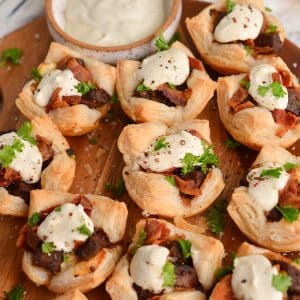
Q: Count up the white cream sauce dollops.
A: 10